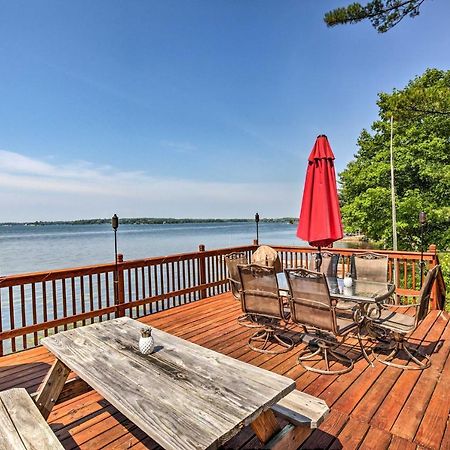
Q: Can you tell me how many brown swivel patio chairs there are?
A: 6